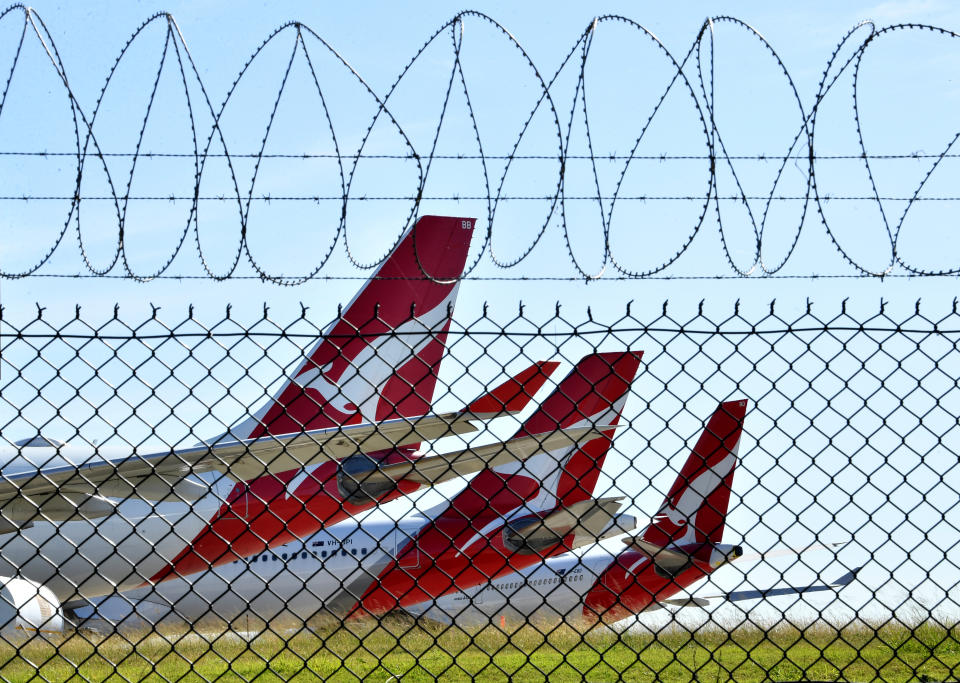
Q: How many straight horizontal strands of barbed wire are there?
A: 3